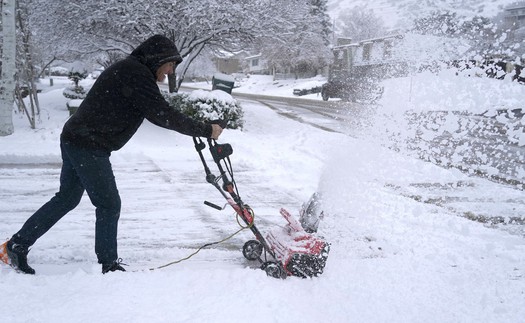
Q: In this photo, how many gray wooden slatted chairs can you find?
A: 0